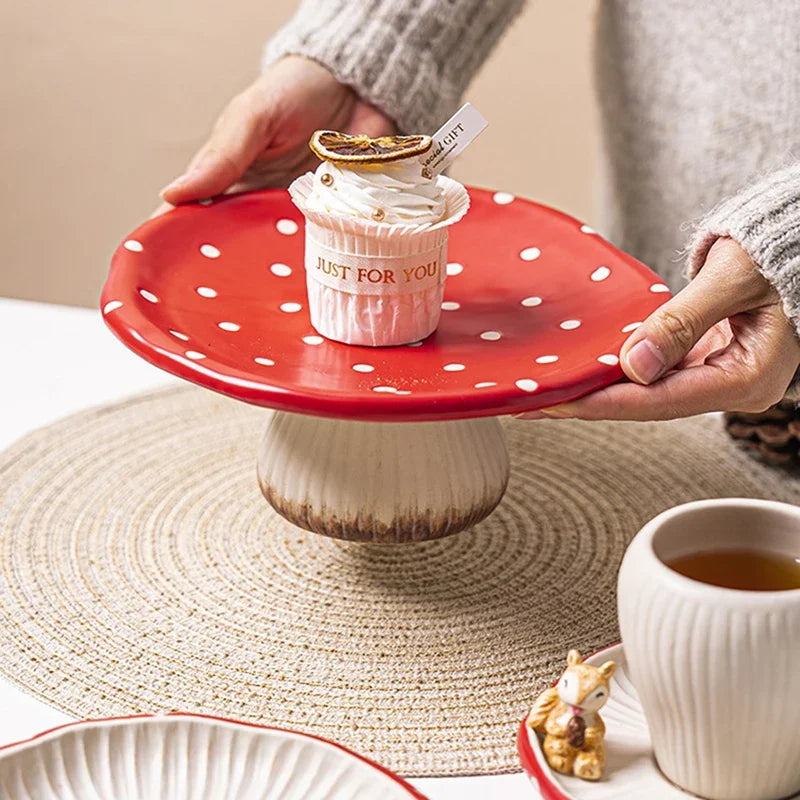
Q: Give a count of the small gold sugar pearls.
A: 2